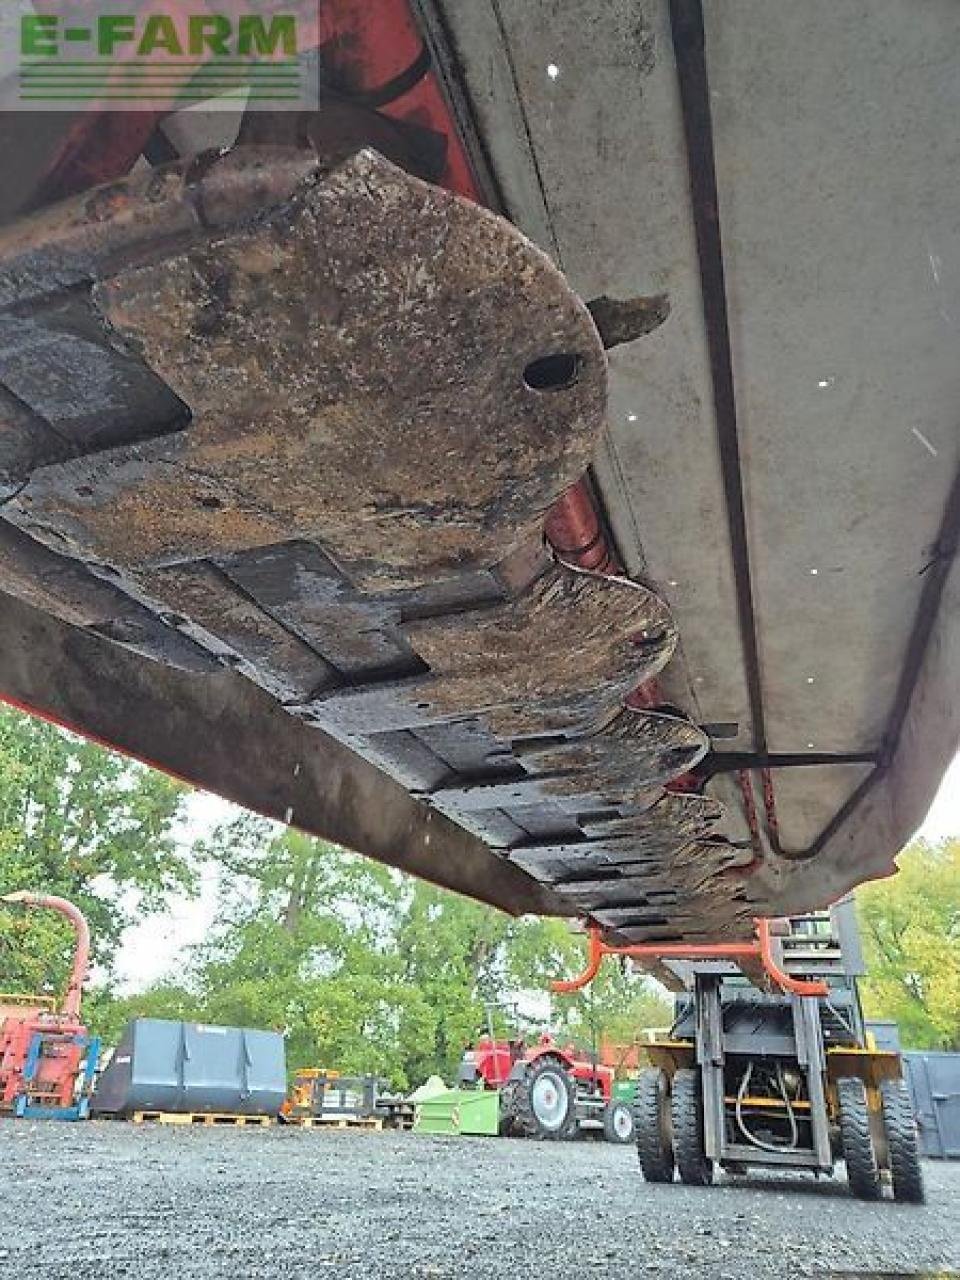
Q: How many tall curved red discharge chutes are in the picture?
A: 1